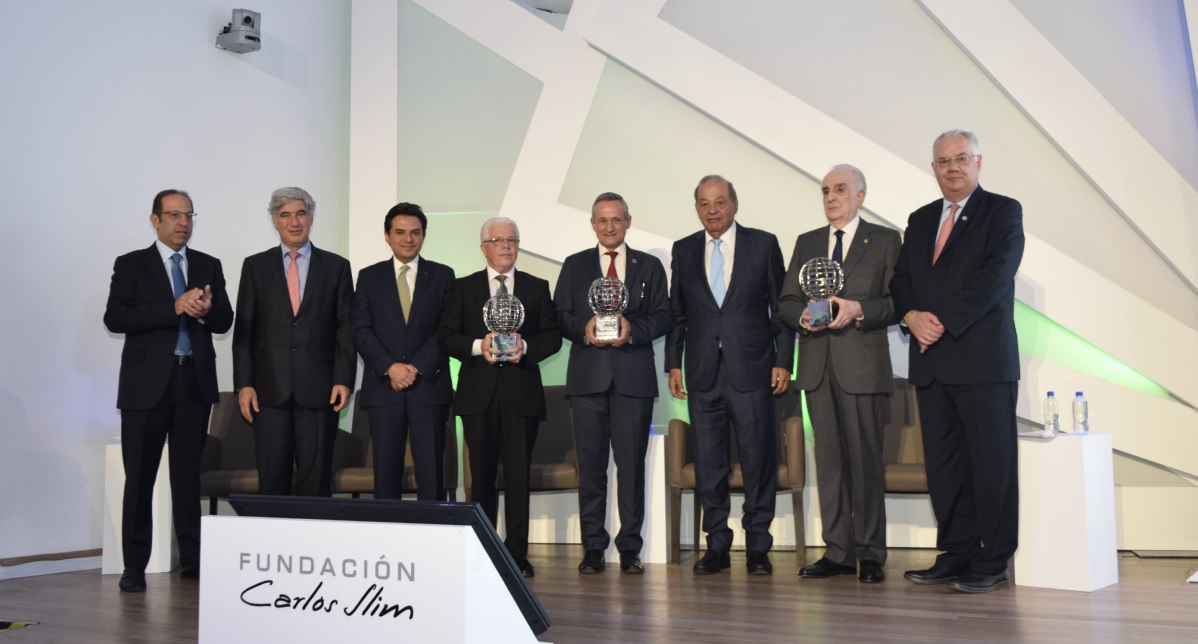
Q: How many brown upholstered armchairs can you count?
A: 5